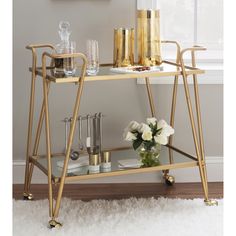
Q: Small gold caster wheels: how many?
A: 4